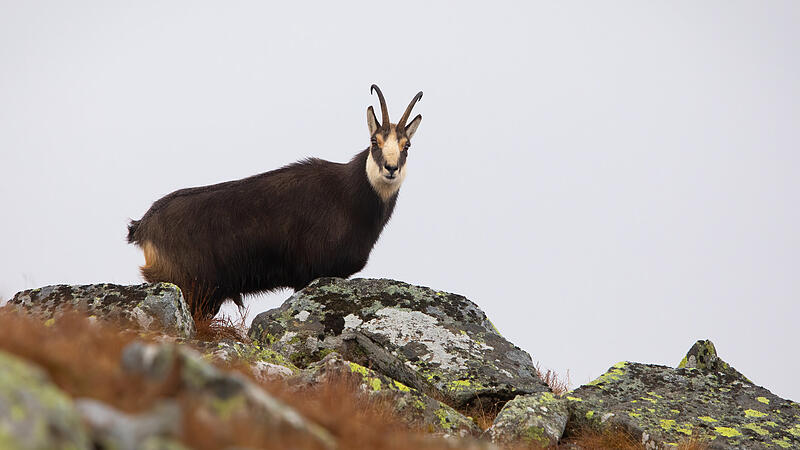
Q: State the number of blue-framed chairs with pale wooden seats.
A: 0